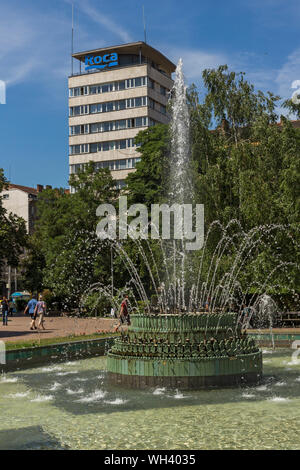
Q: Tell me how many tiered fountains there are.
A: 1